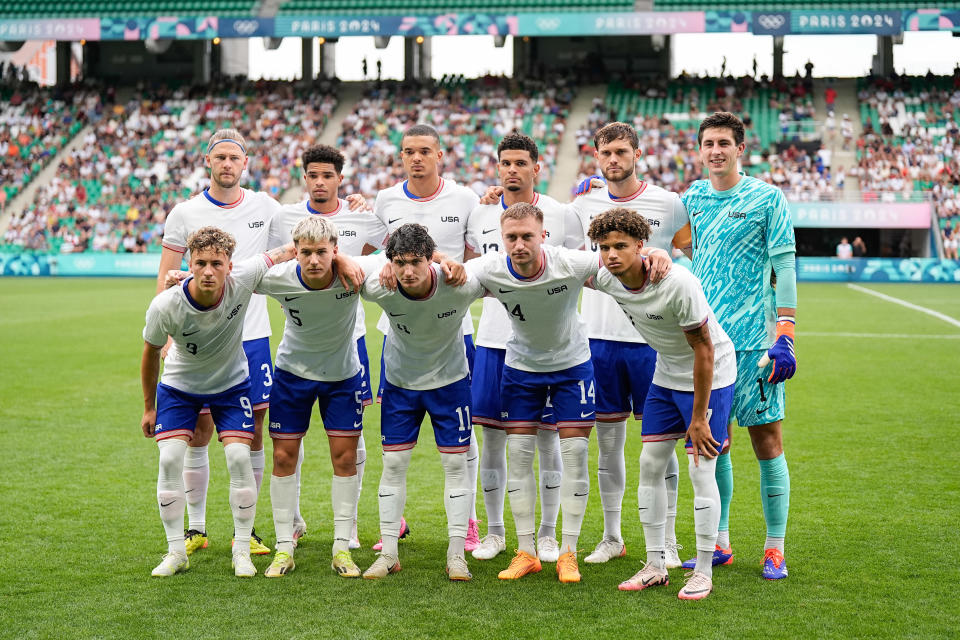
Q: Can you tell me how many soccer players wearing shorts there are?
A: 11